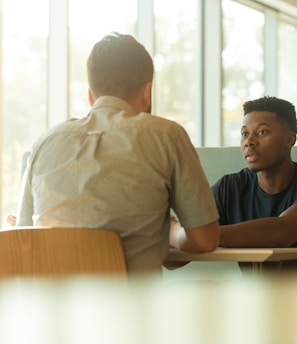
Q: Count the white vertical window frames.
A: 4